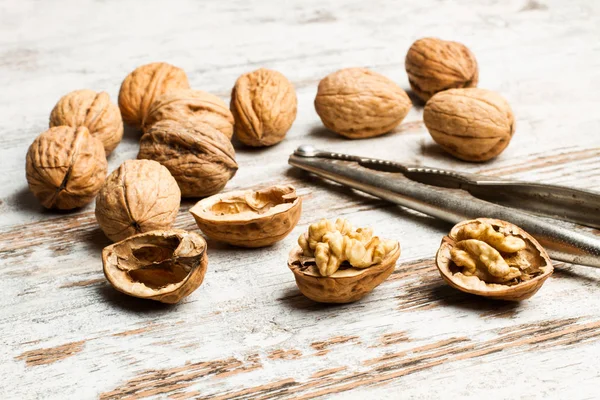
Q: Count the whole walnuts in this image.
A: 10